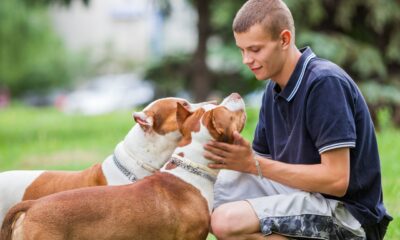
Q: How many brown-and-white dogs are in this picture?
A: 2